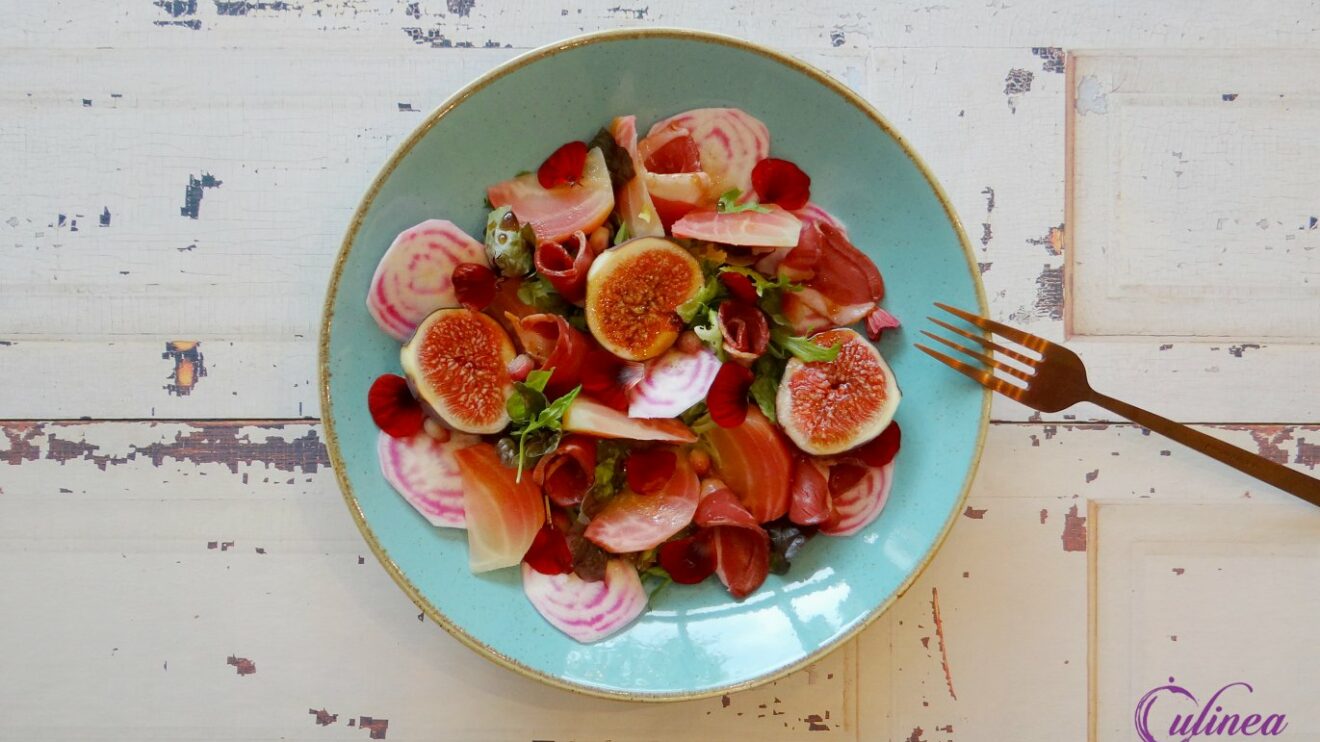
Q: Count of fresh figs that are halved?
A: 3